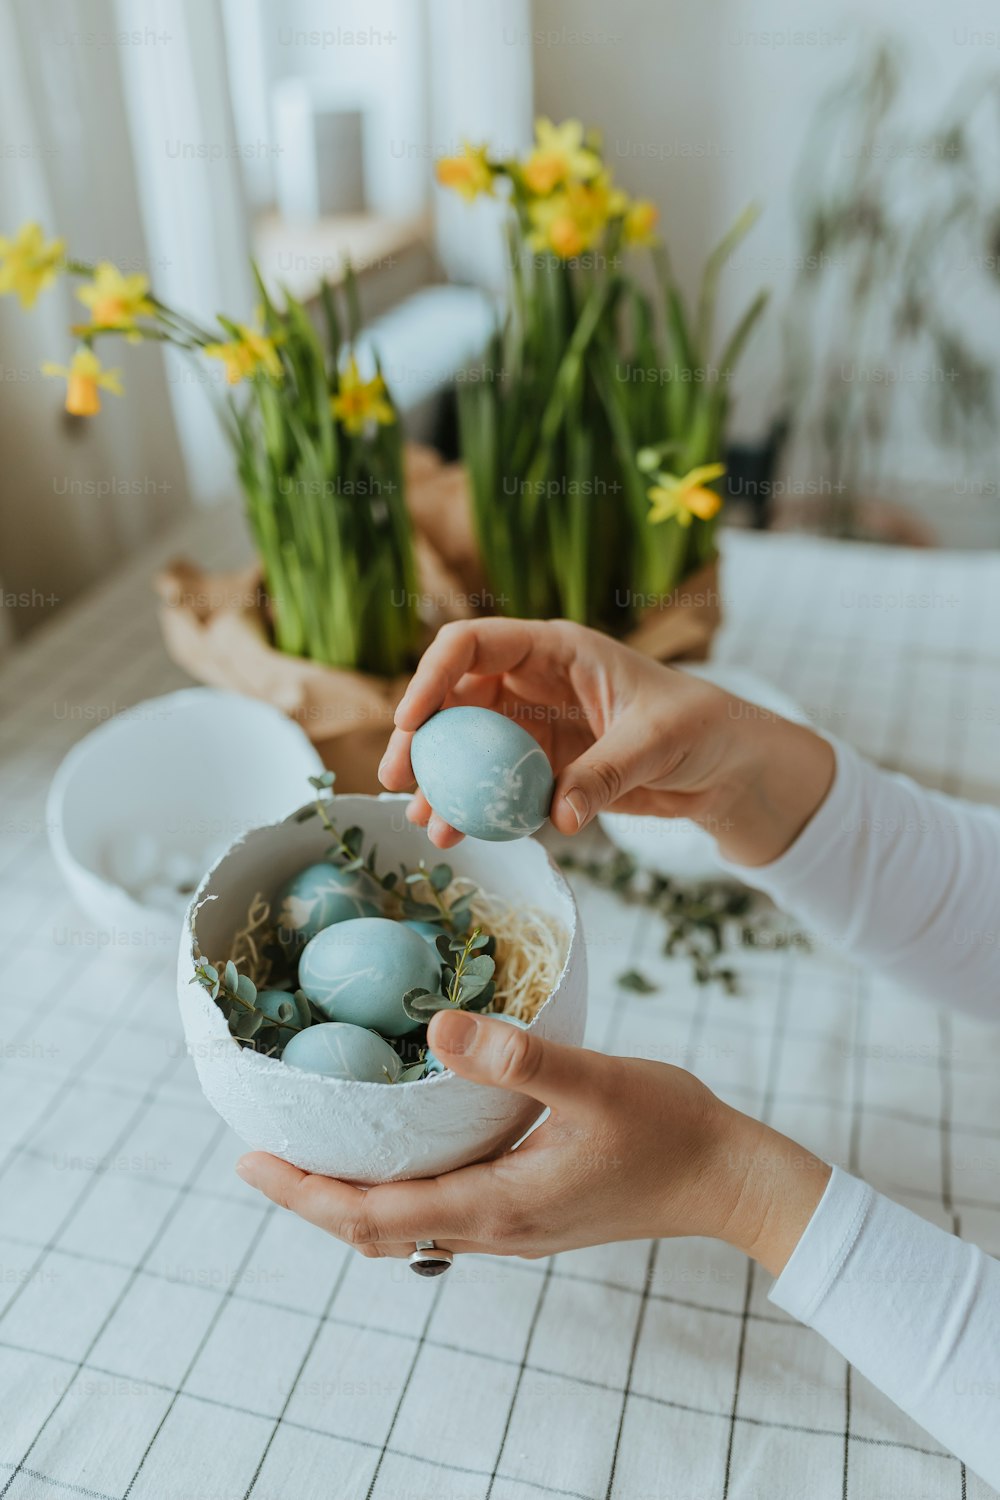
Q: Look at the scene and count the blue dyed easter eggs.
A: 7